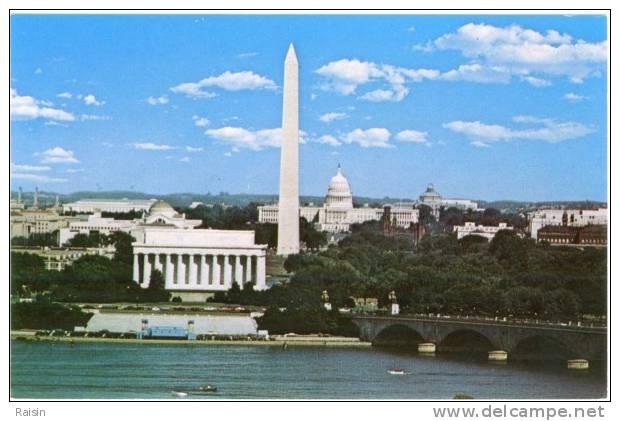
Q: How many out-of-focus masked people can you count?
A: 0